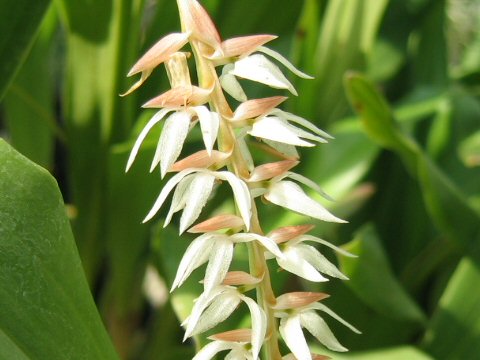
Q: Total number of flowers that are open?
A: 10